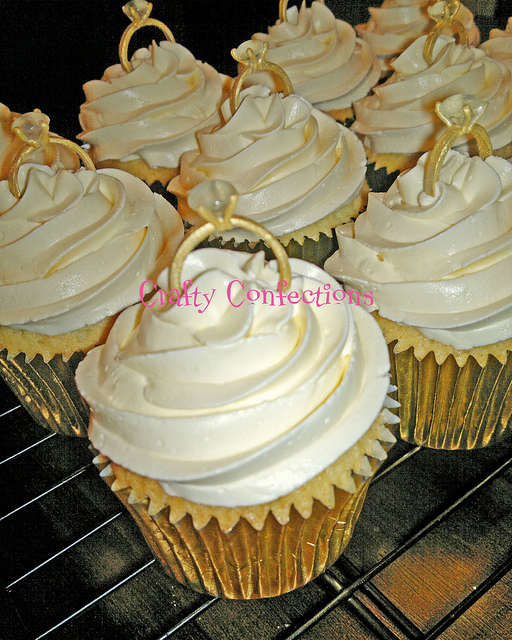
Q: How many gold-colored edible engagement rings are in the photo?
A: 7